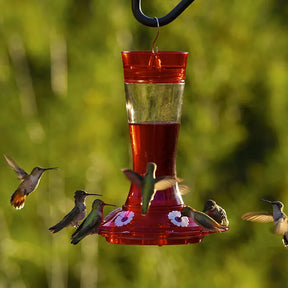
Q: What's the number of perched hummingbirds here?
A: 4